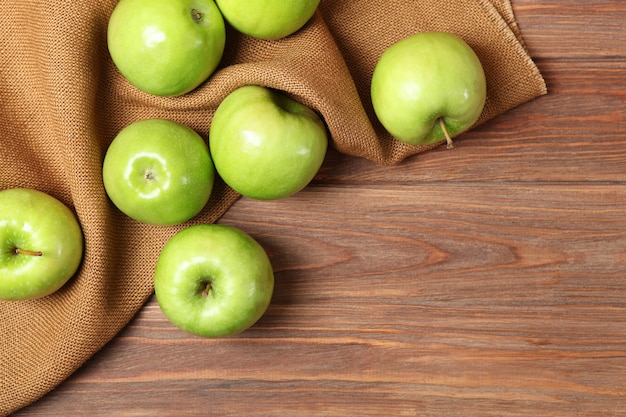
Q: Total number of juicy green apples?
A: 7